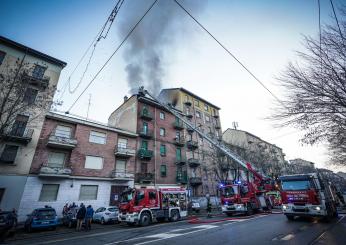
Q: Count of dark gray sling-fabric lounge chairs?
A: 0